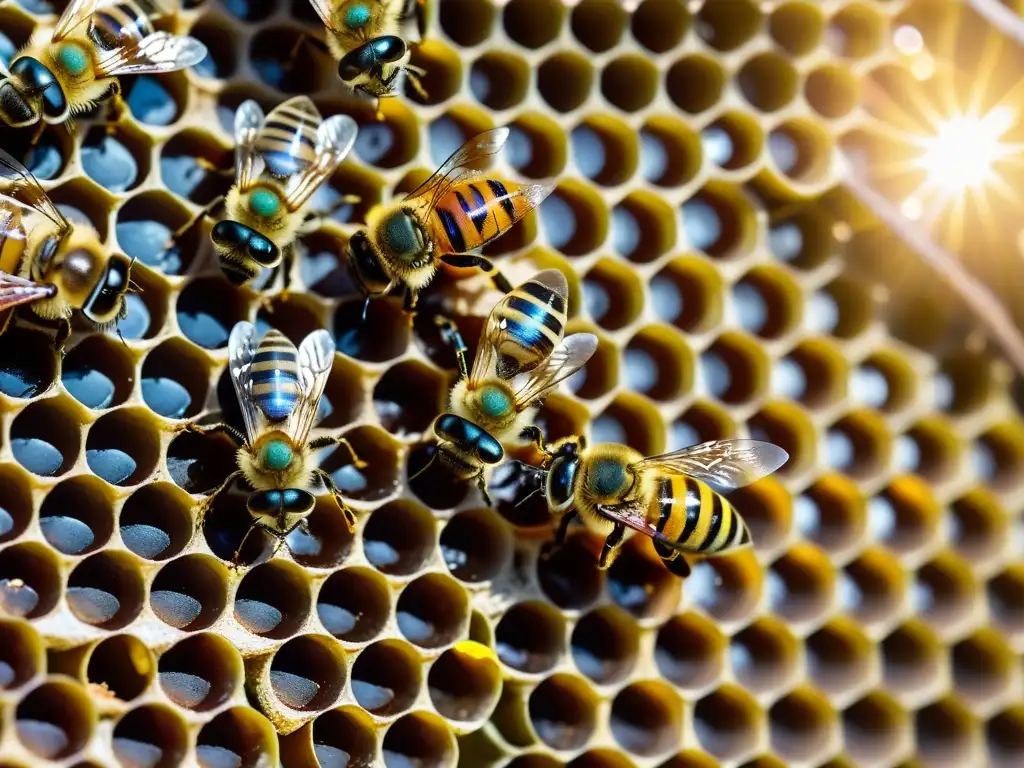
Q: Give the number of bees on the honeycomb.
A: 8